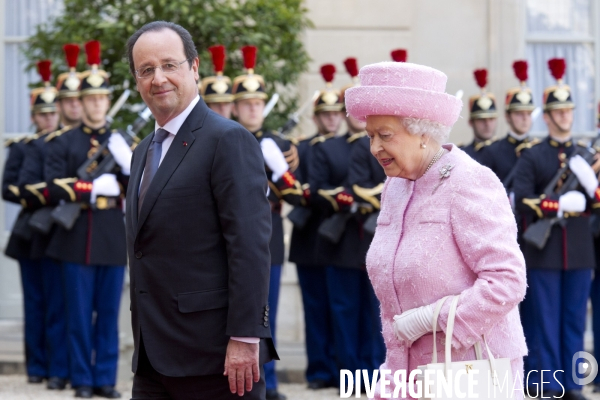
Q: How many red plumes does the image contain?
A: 11